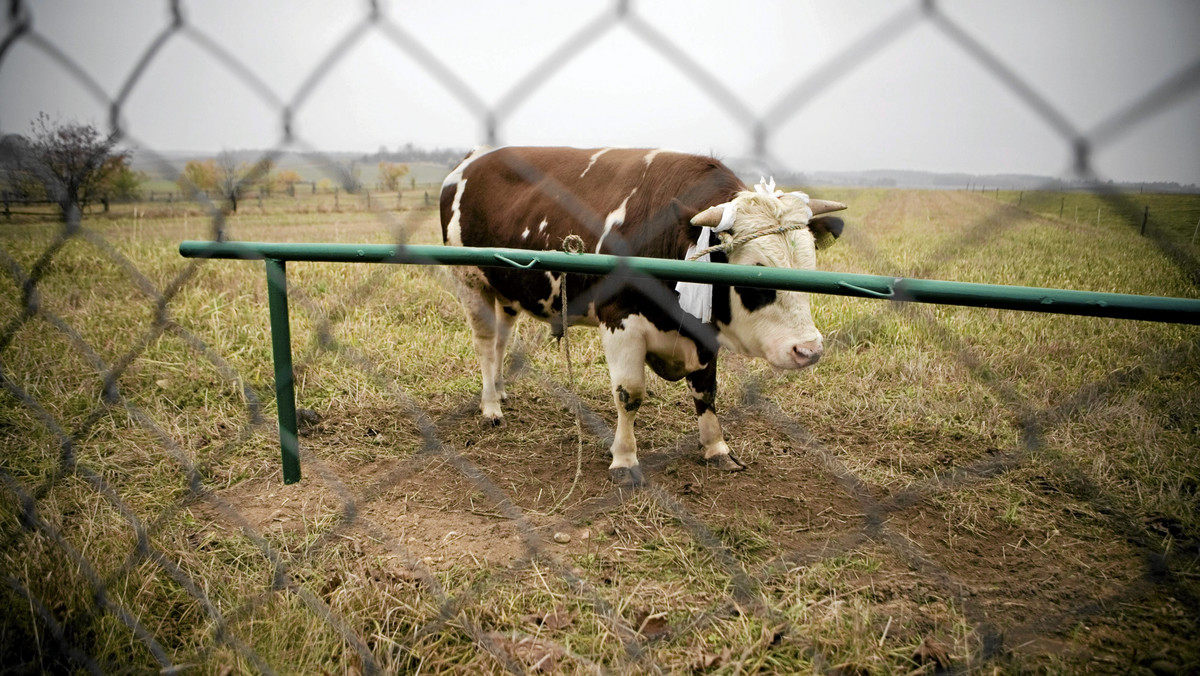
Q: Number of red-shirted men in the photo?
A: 0